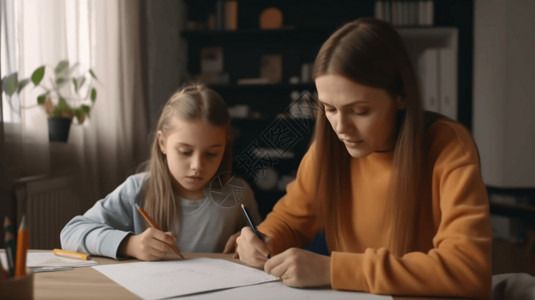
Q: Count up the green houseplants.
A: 1